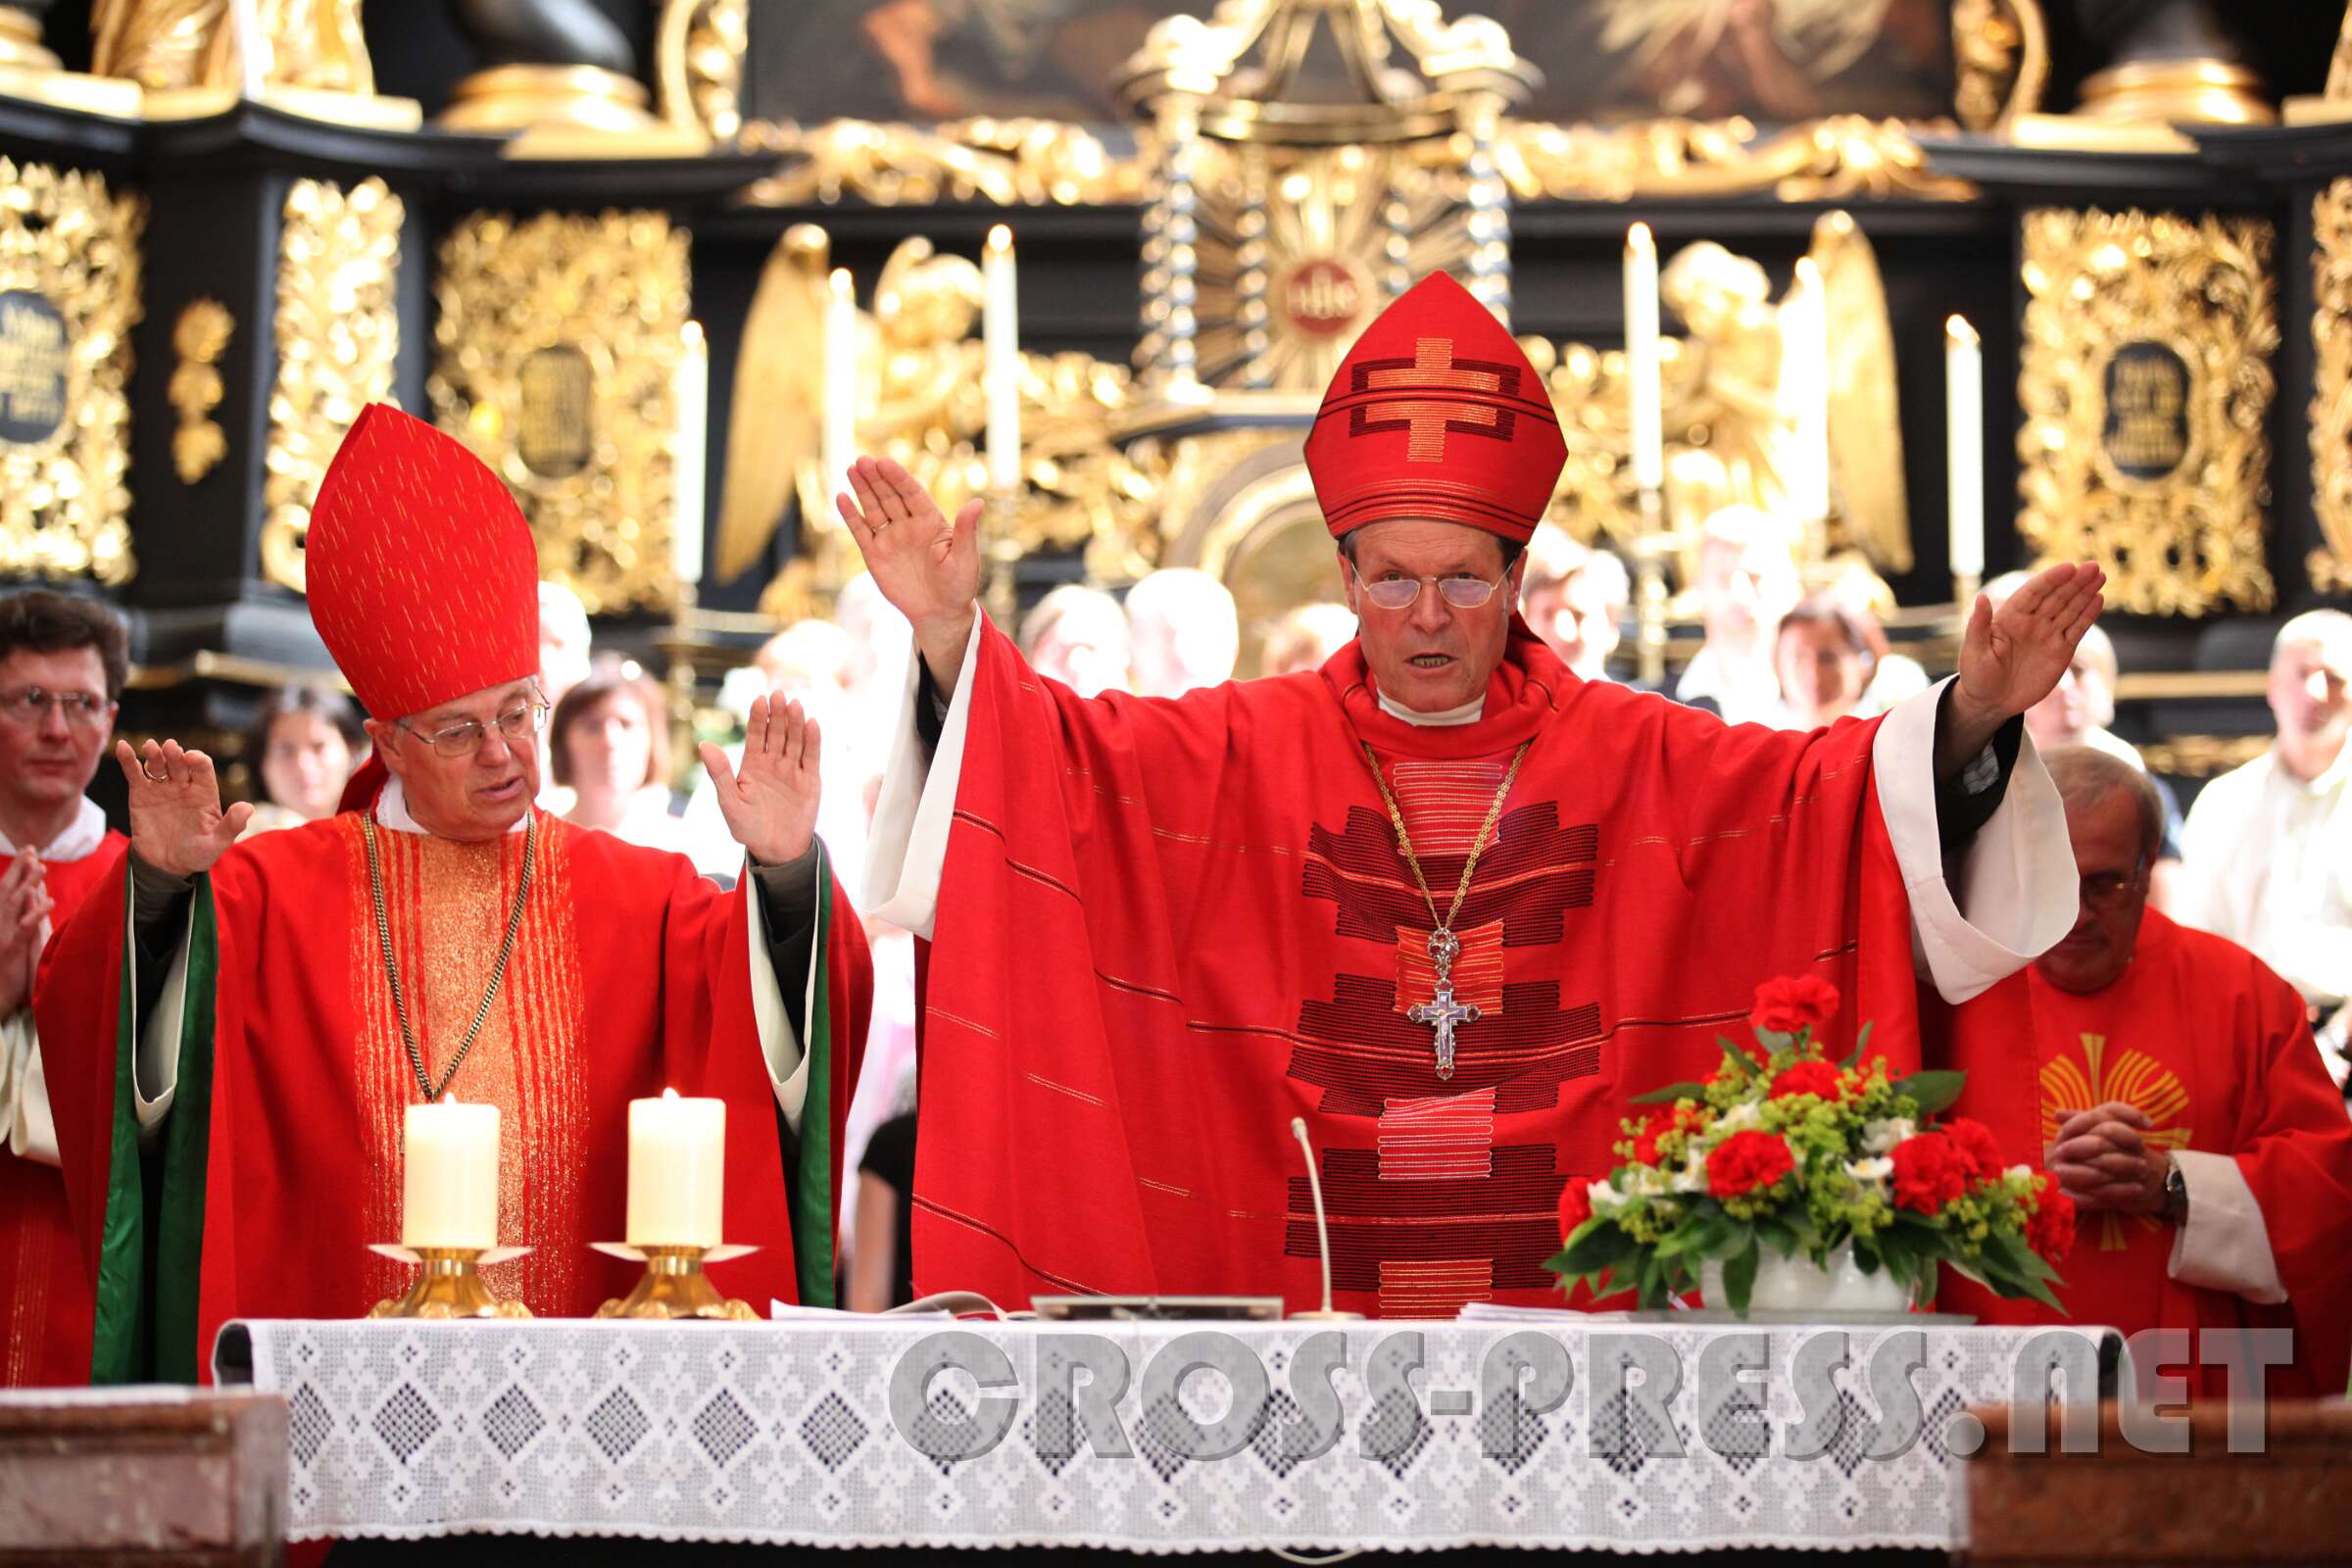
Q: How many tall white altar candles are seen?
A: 6